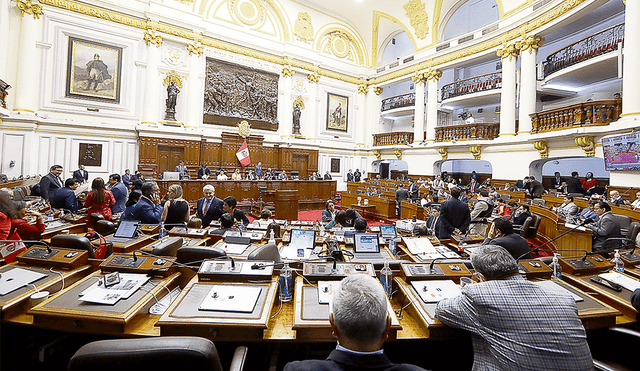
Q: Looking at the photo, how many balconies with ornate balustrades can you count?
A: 6